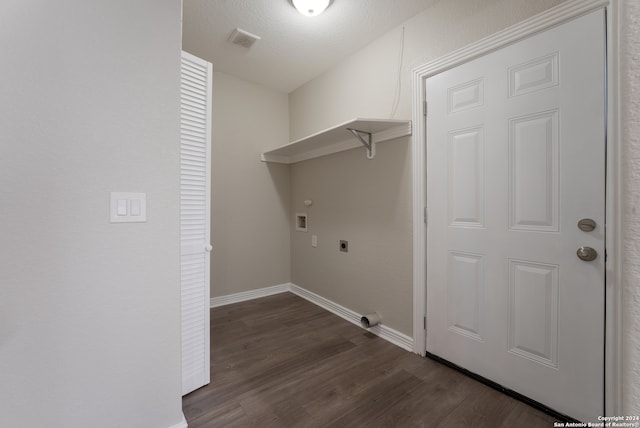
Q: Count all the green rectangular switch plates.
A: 0